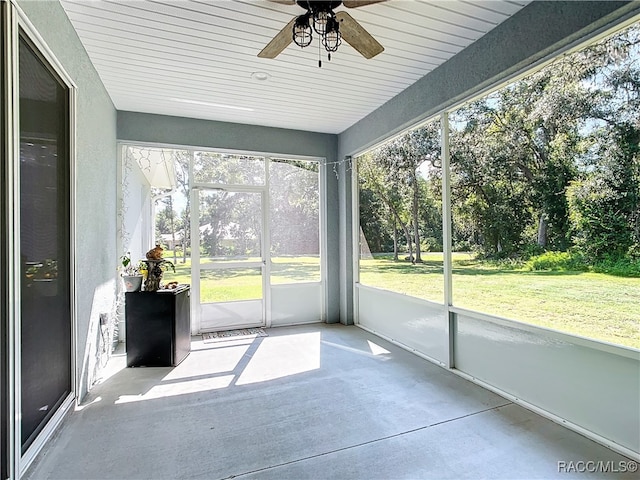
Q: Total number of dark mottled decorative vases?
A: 1